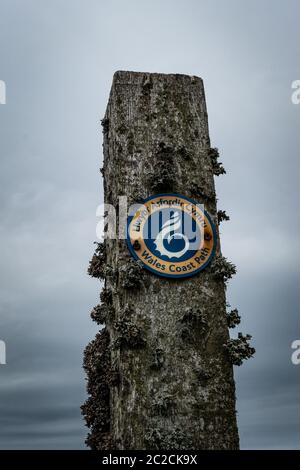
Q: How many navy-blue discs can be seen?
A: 1